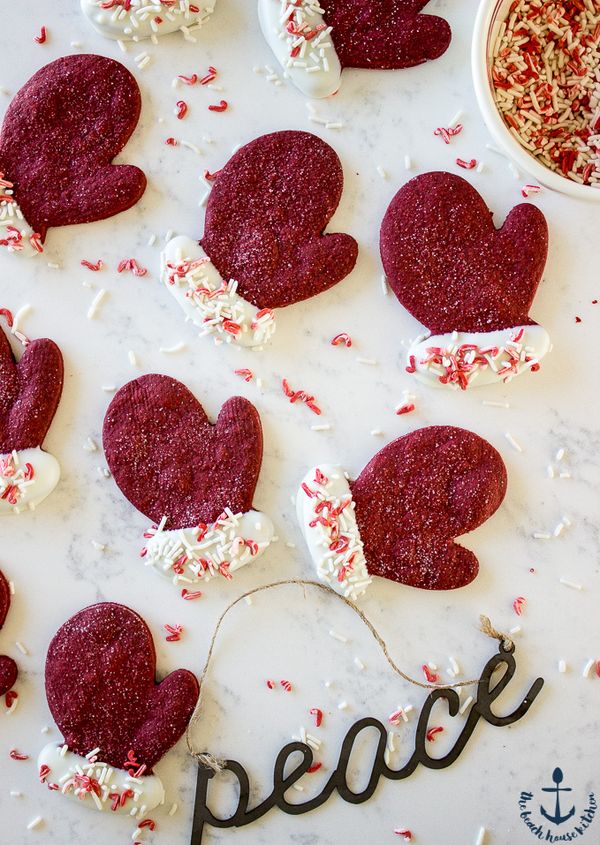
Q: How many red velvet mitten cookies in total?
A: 10